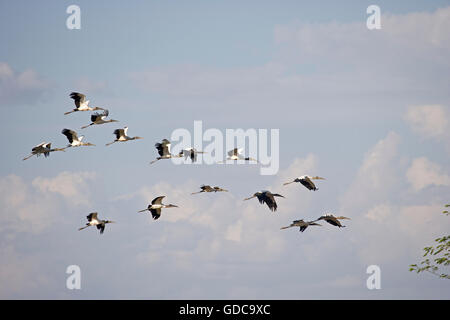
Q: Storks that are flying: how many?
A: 15